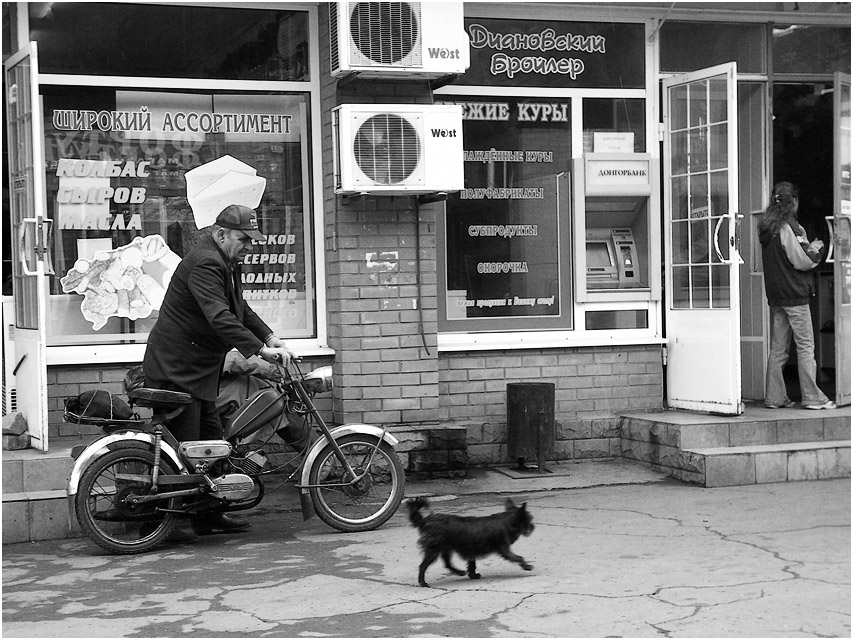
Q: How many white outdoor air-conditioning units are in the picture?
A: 2